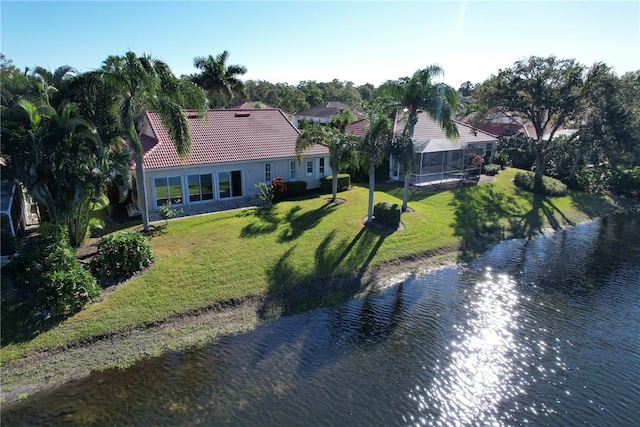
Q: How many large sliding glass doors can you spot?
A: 3